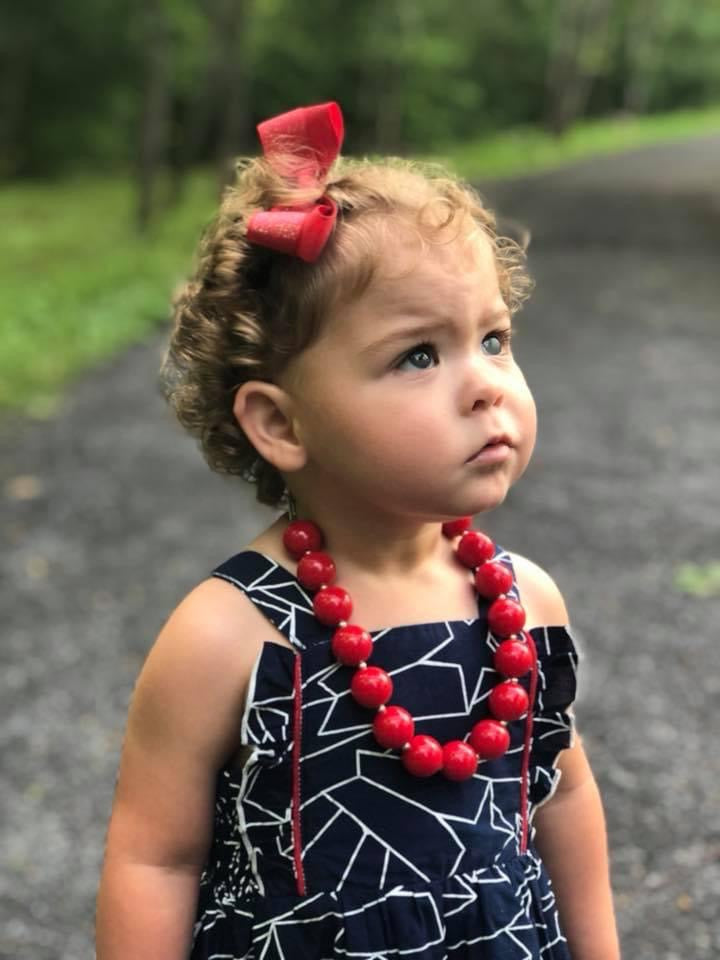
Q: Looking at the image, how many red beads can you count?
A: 15